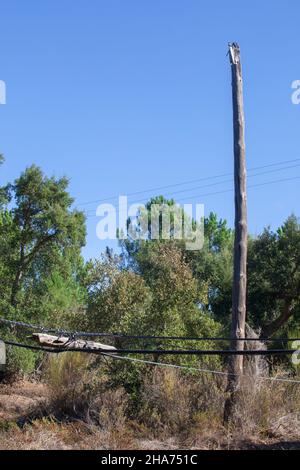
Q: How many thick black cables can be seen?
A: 2